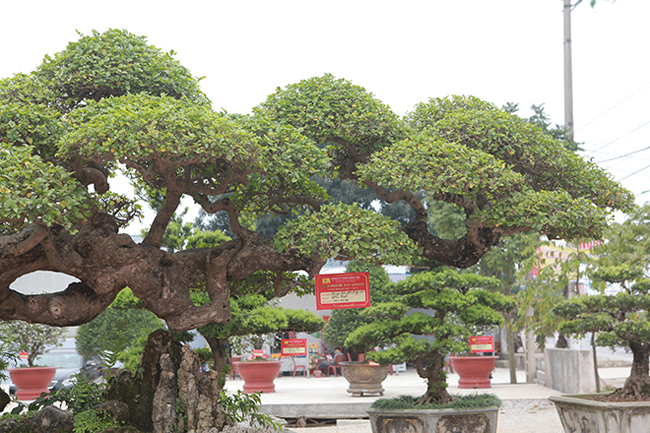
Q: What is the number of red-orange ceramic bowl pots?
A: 3